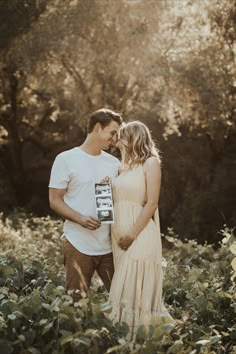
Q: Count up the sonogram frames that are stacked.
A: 3